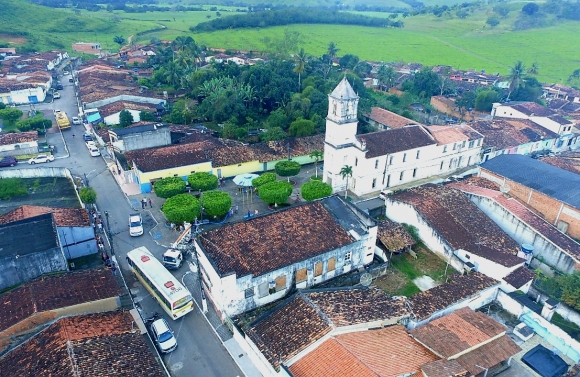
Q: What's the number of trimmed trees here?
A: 8